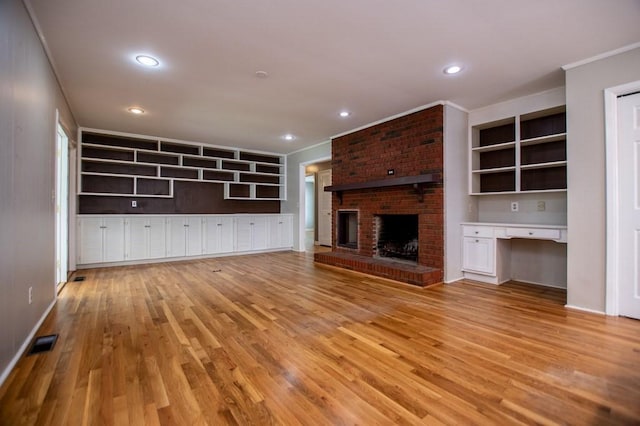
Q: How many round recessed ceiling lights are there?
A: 5